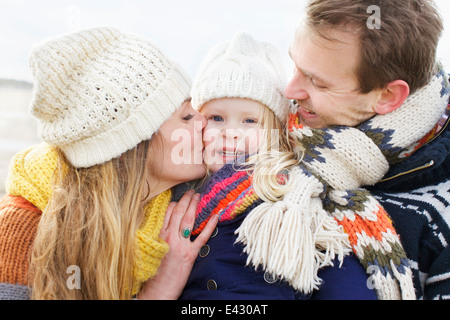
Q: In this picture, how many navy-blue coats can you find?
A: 1